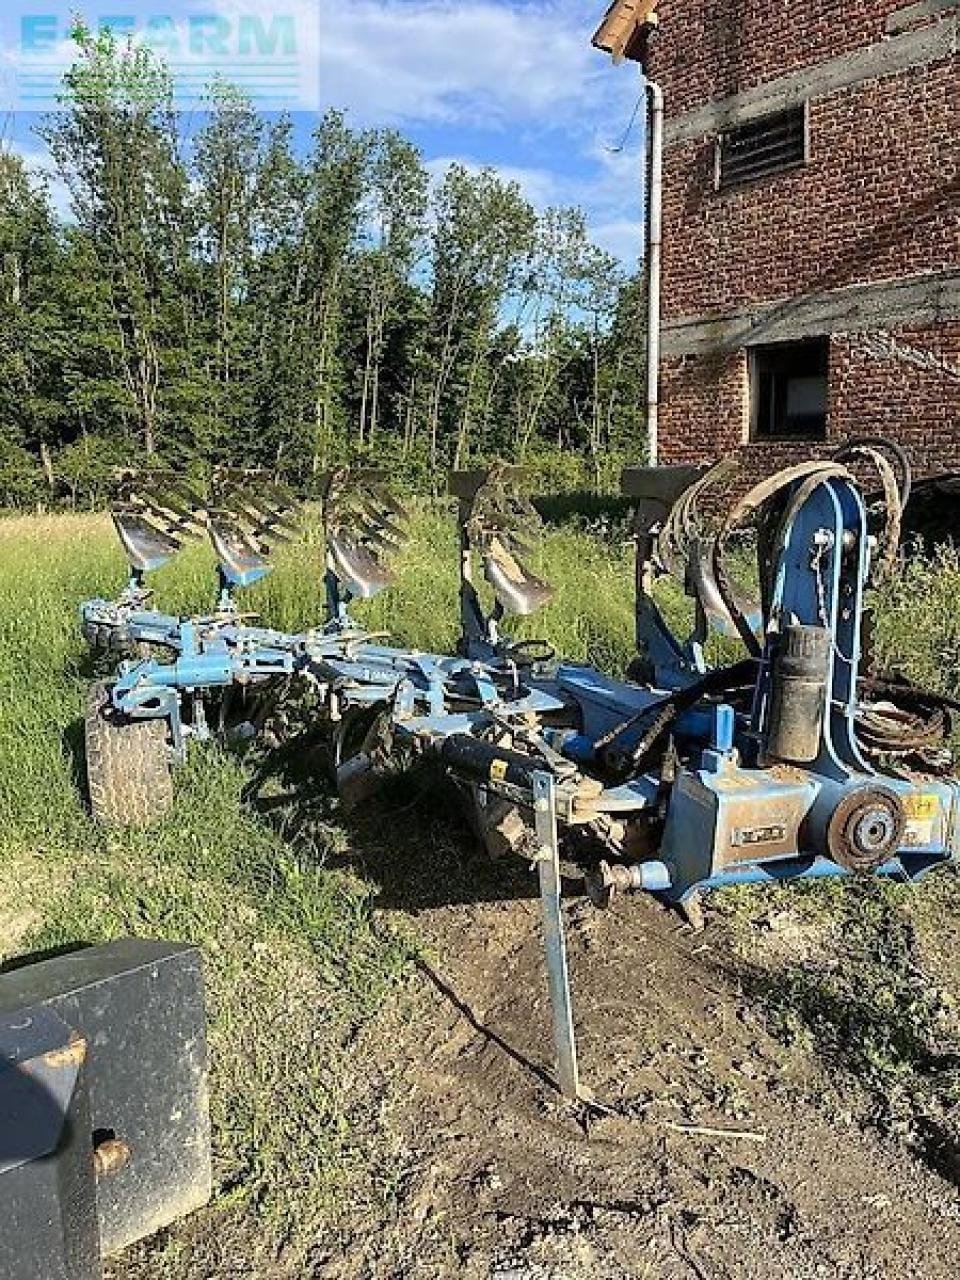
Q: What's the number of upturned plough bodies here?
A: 5